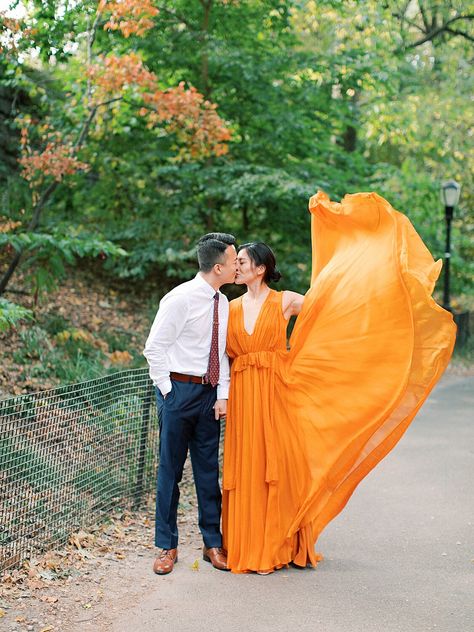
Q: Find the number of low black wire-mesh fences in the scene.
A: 1